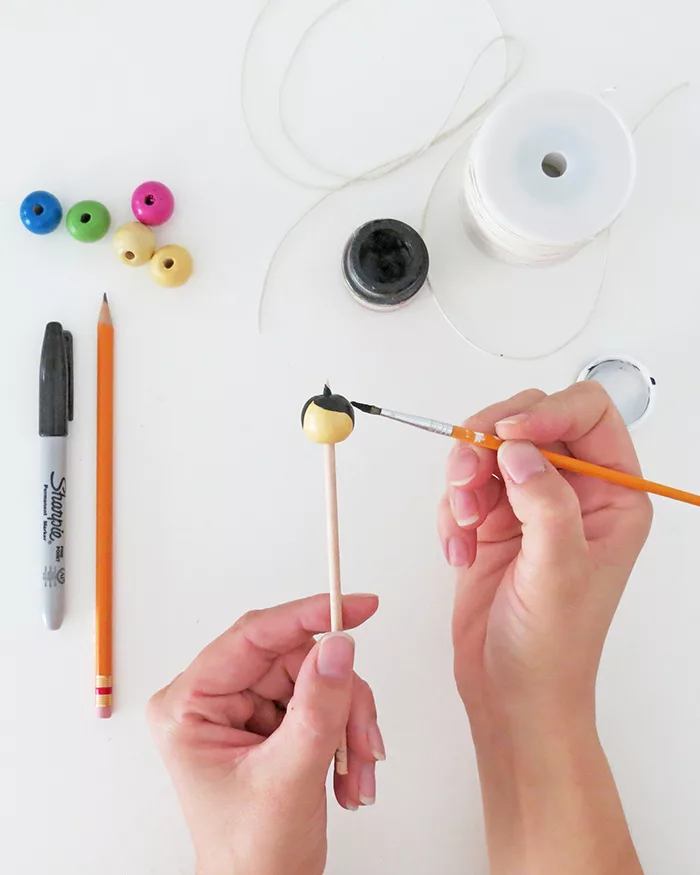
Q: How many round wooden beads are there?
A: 6